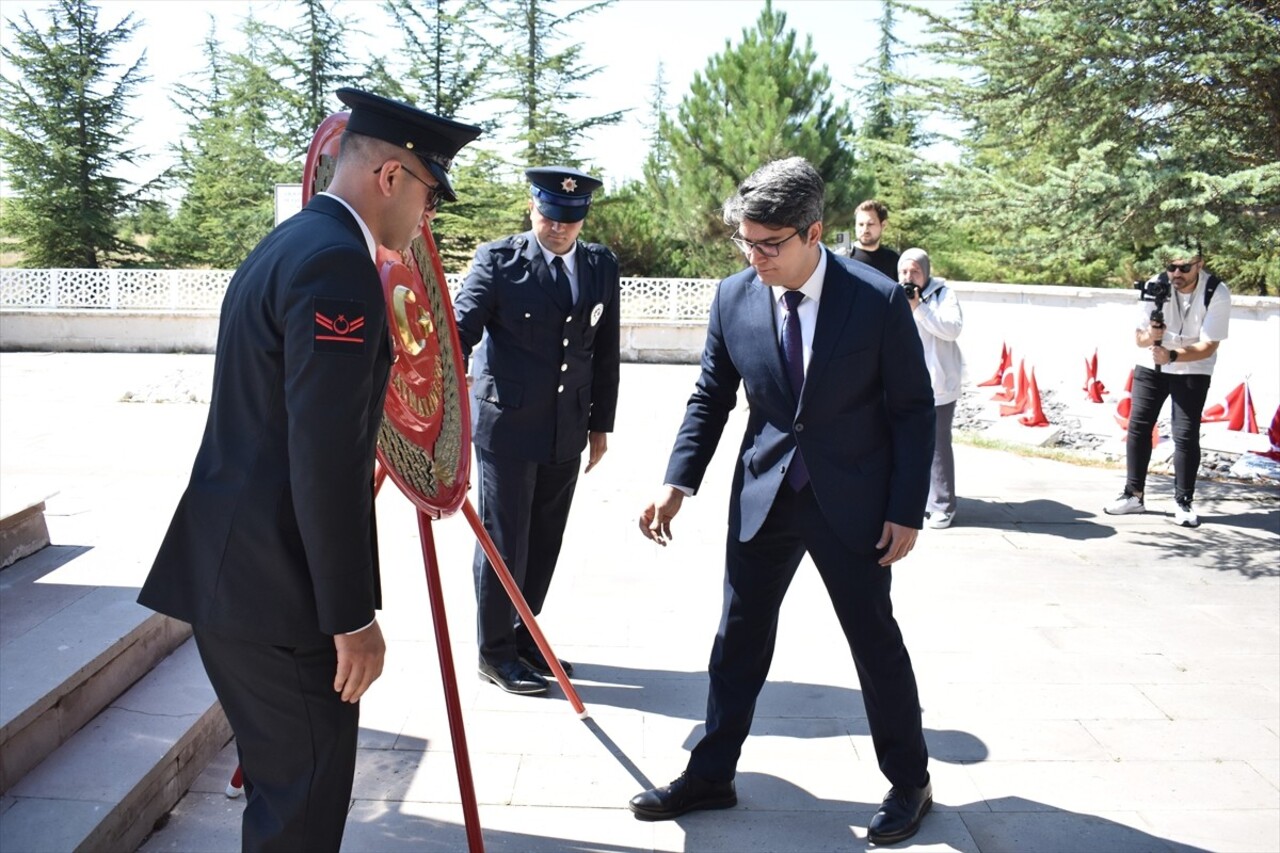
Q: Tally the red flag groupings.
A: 5